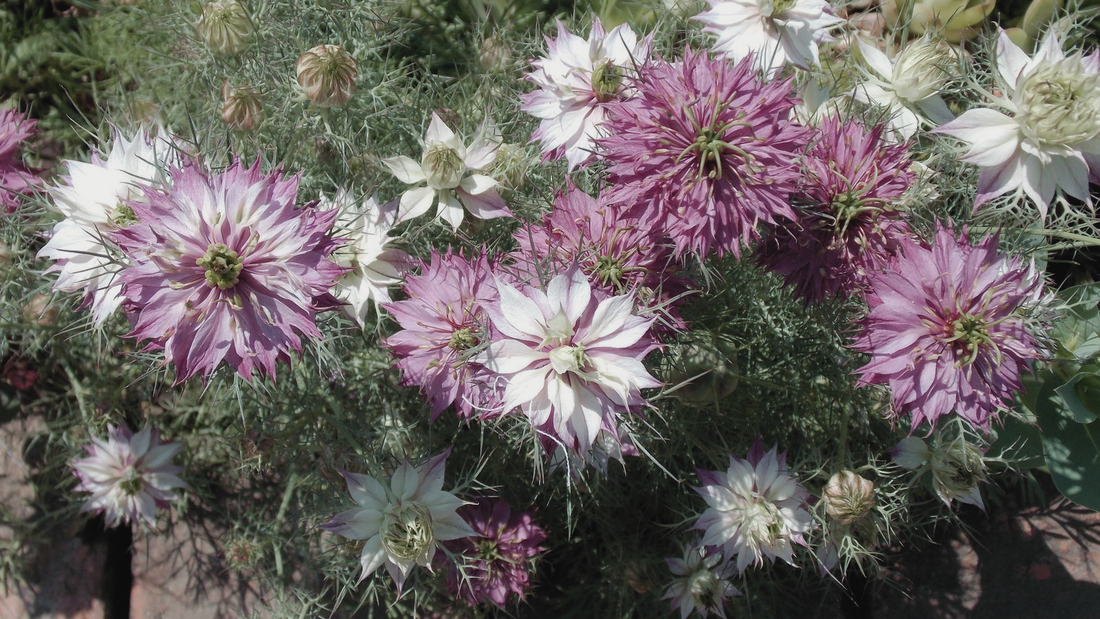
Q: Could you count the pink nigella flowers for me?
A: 8